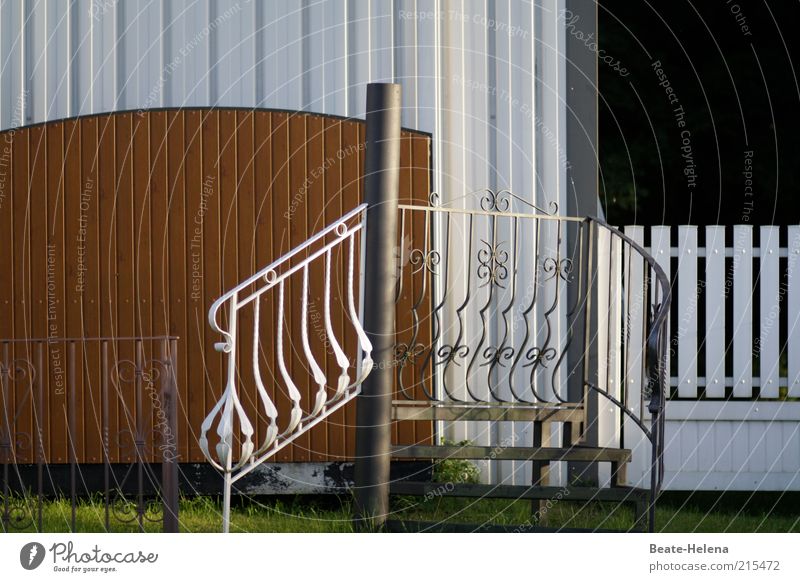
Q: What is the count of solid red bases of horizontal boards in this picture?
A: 0